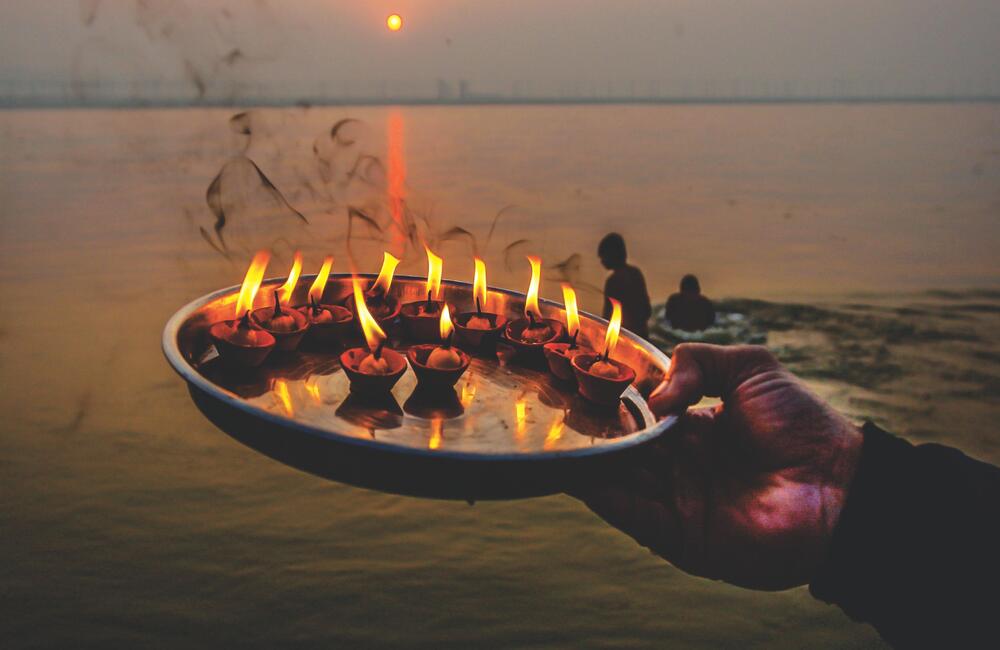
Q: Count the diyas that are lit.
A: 11